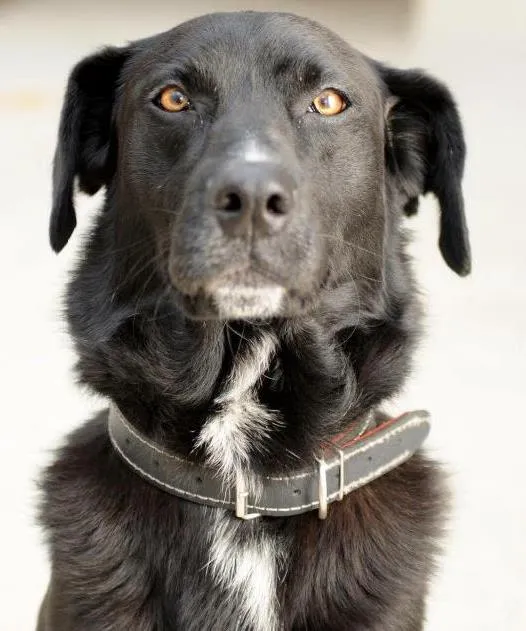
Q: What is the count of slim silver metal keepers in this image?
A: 2